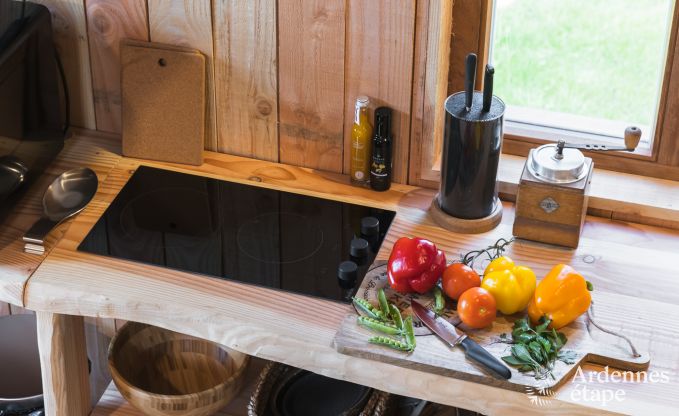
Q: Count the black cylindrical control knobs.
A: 3